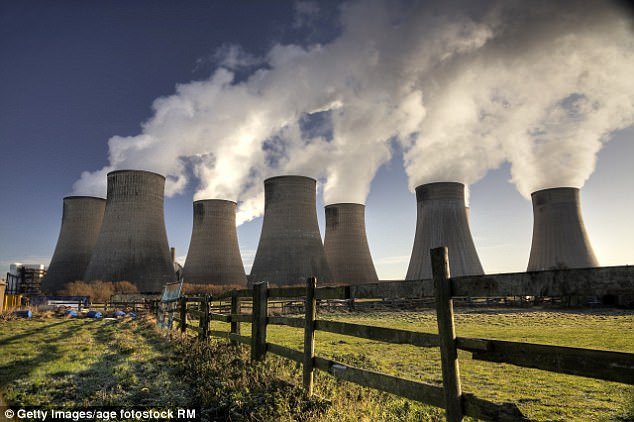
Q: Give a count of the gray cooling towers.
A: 7